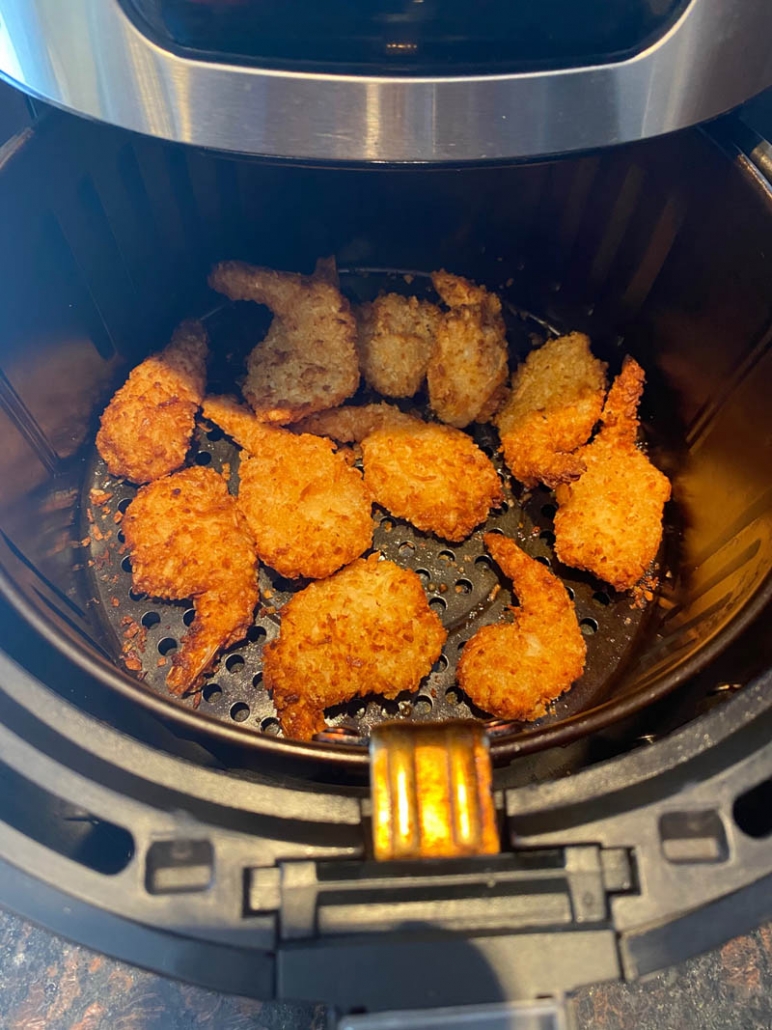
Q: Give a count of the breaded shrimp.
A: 11